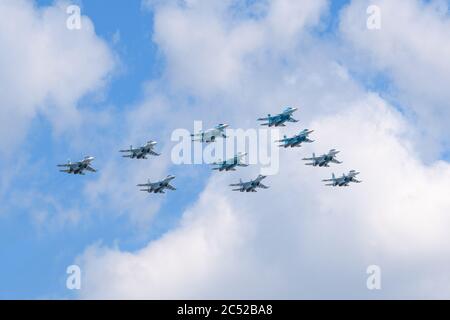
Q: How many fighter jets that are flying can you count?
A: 10